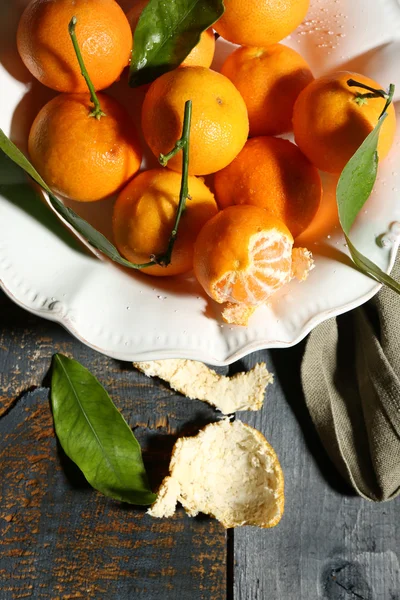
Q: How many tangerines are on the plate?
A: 10